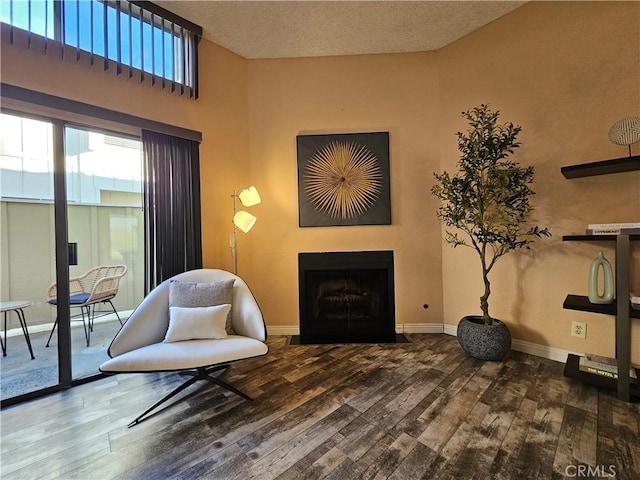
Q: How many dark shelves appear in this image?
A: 4